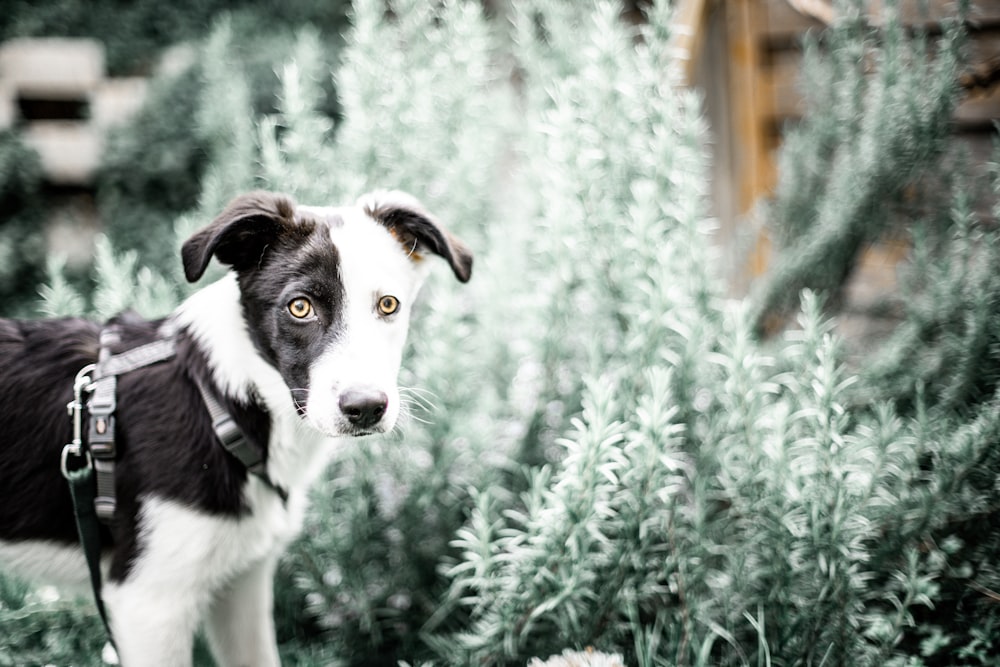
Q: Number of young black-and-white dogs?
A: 1